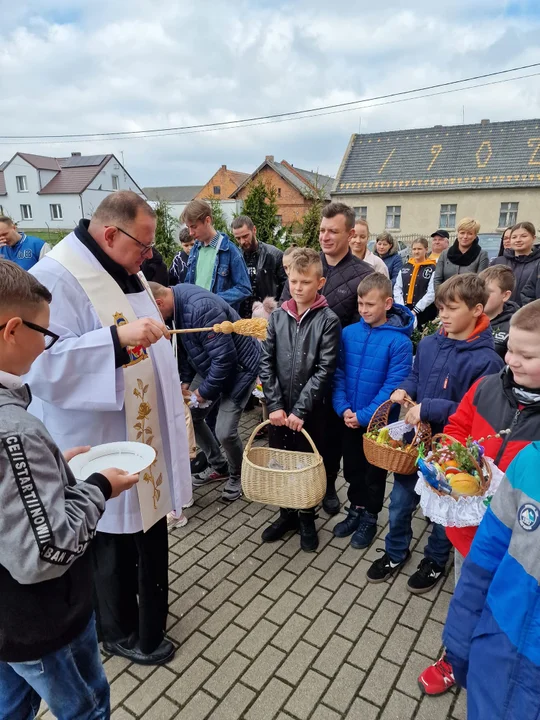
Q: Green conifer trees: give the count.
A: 4